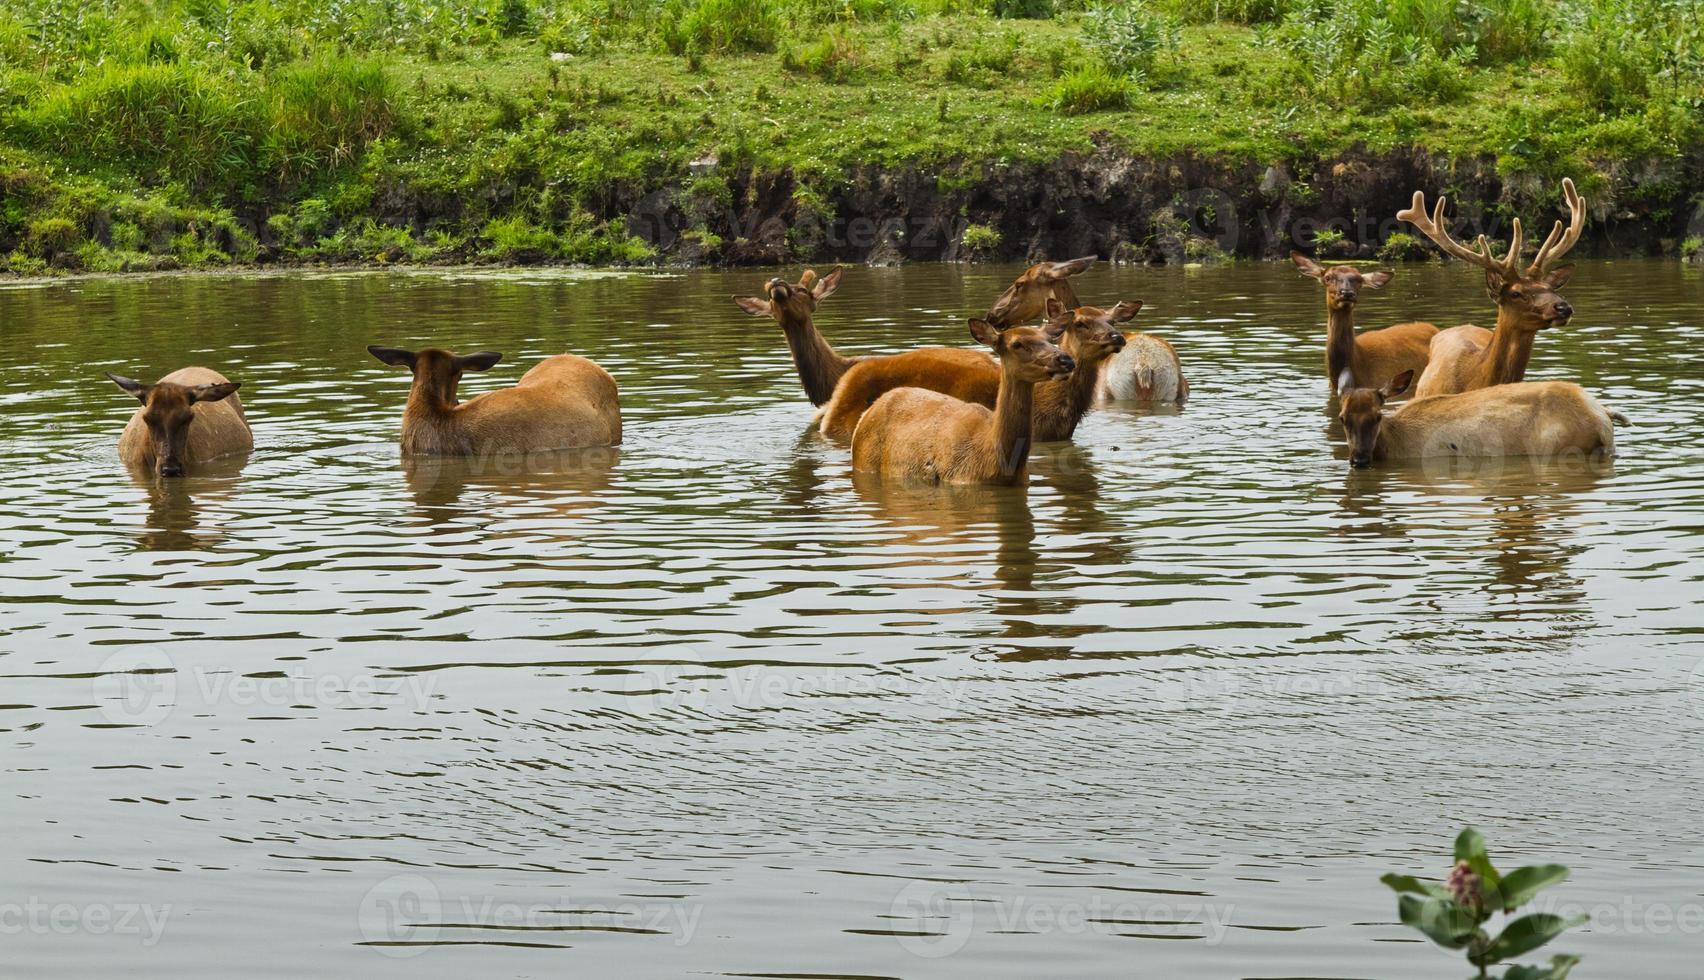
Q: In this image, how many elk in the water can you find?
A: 9